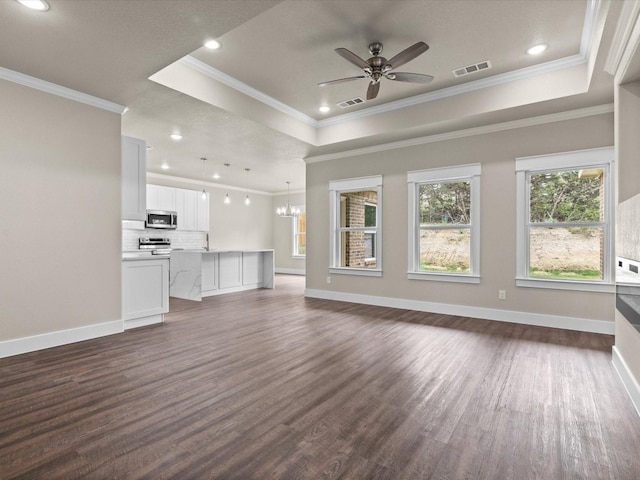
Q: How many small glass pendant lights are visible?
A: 3